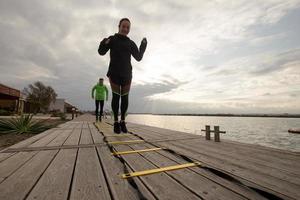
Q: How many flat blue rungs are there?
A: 0